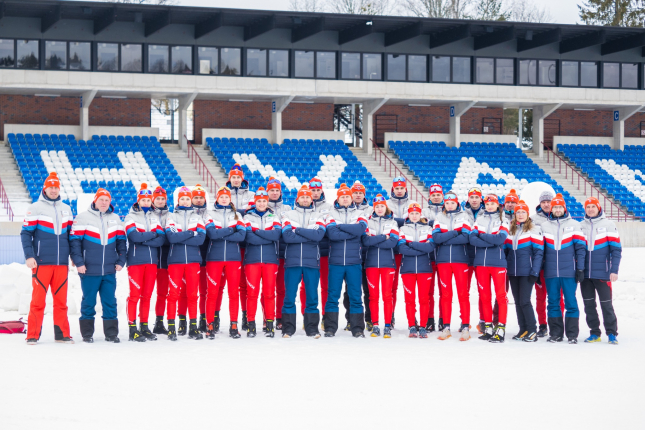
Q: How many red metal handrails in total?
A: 4